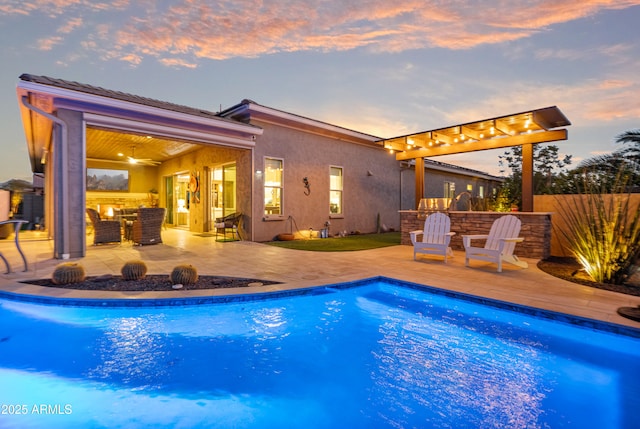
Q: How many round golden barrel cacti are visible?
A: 3